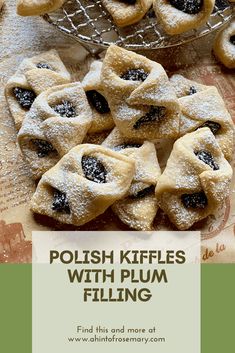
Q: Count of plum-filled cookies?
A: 12